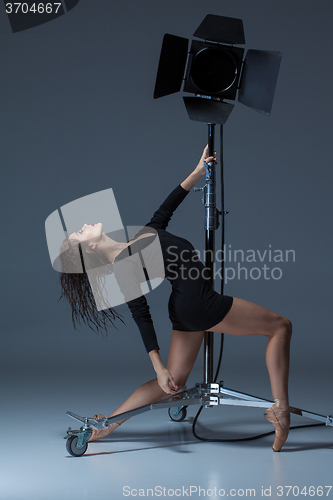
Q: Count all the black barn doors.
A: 4